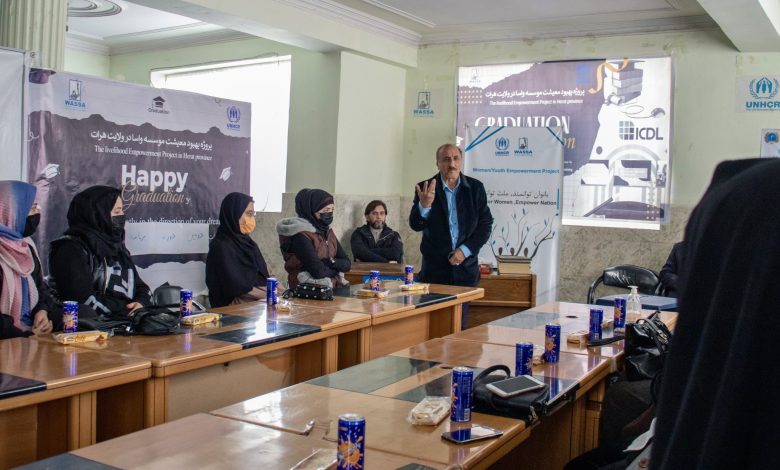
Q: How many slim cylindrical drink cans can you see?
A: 11